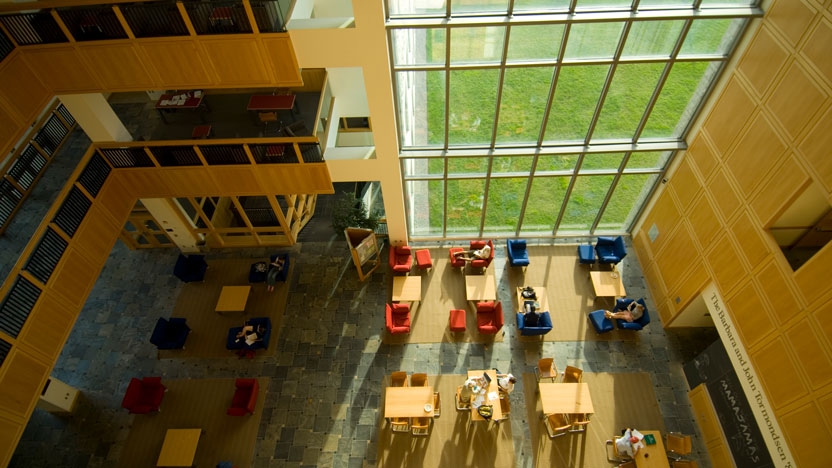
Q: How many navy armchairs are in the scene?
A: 8